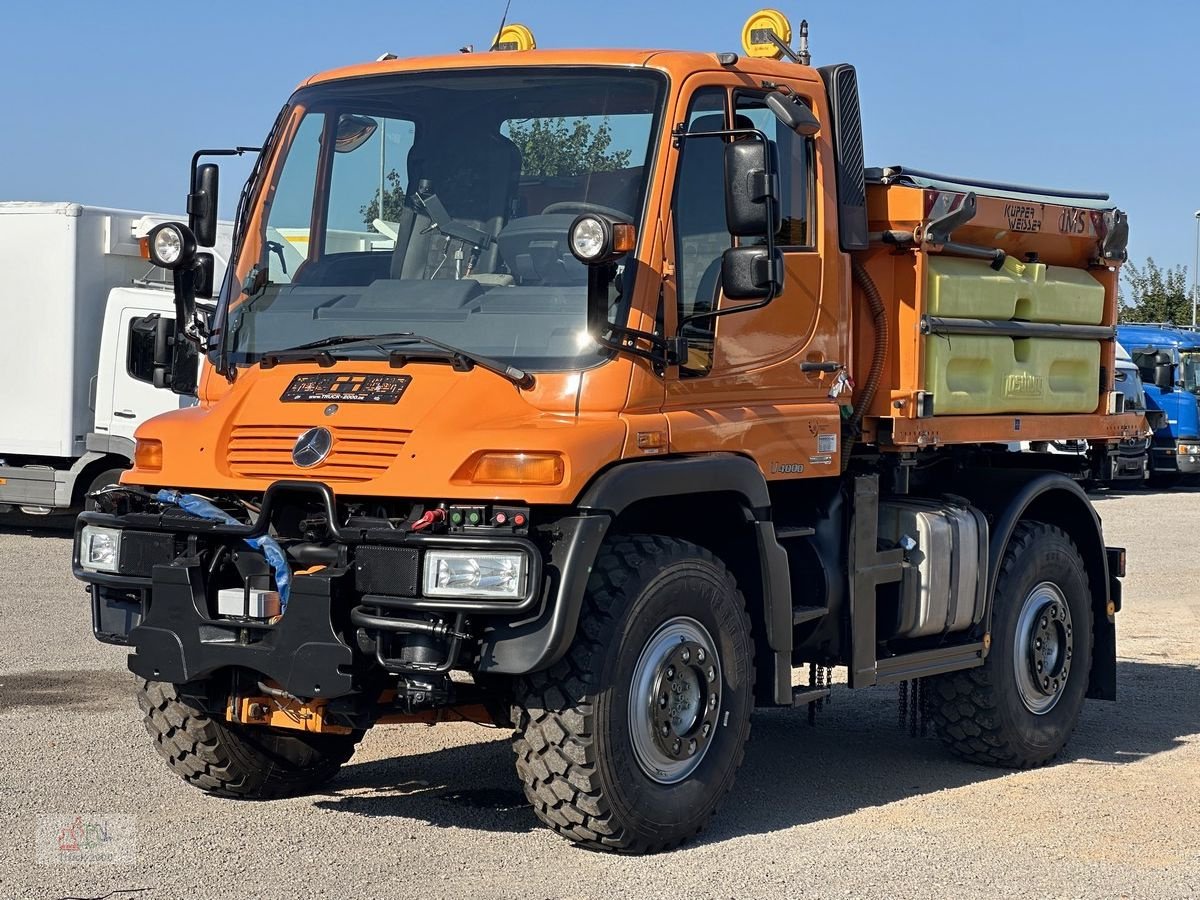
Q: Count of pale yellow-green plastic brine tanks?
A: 2